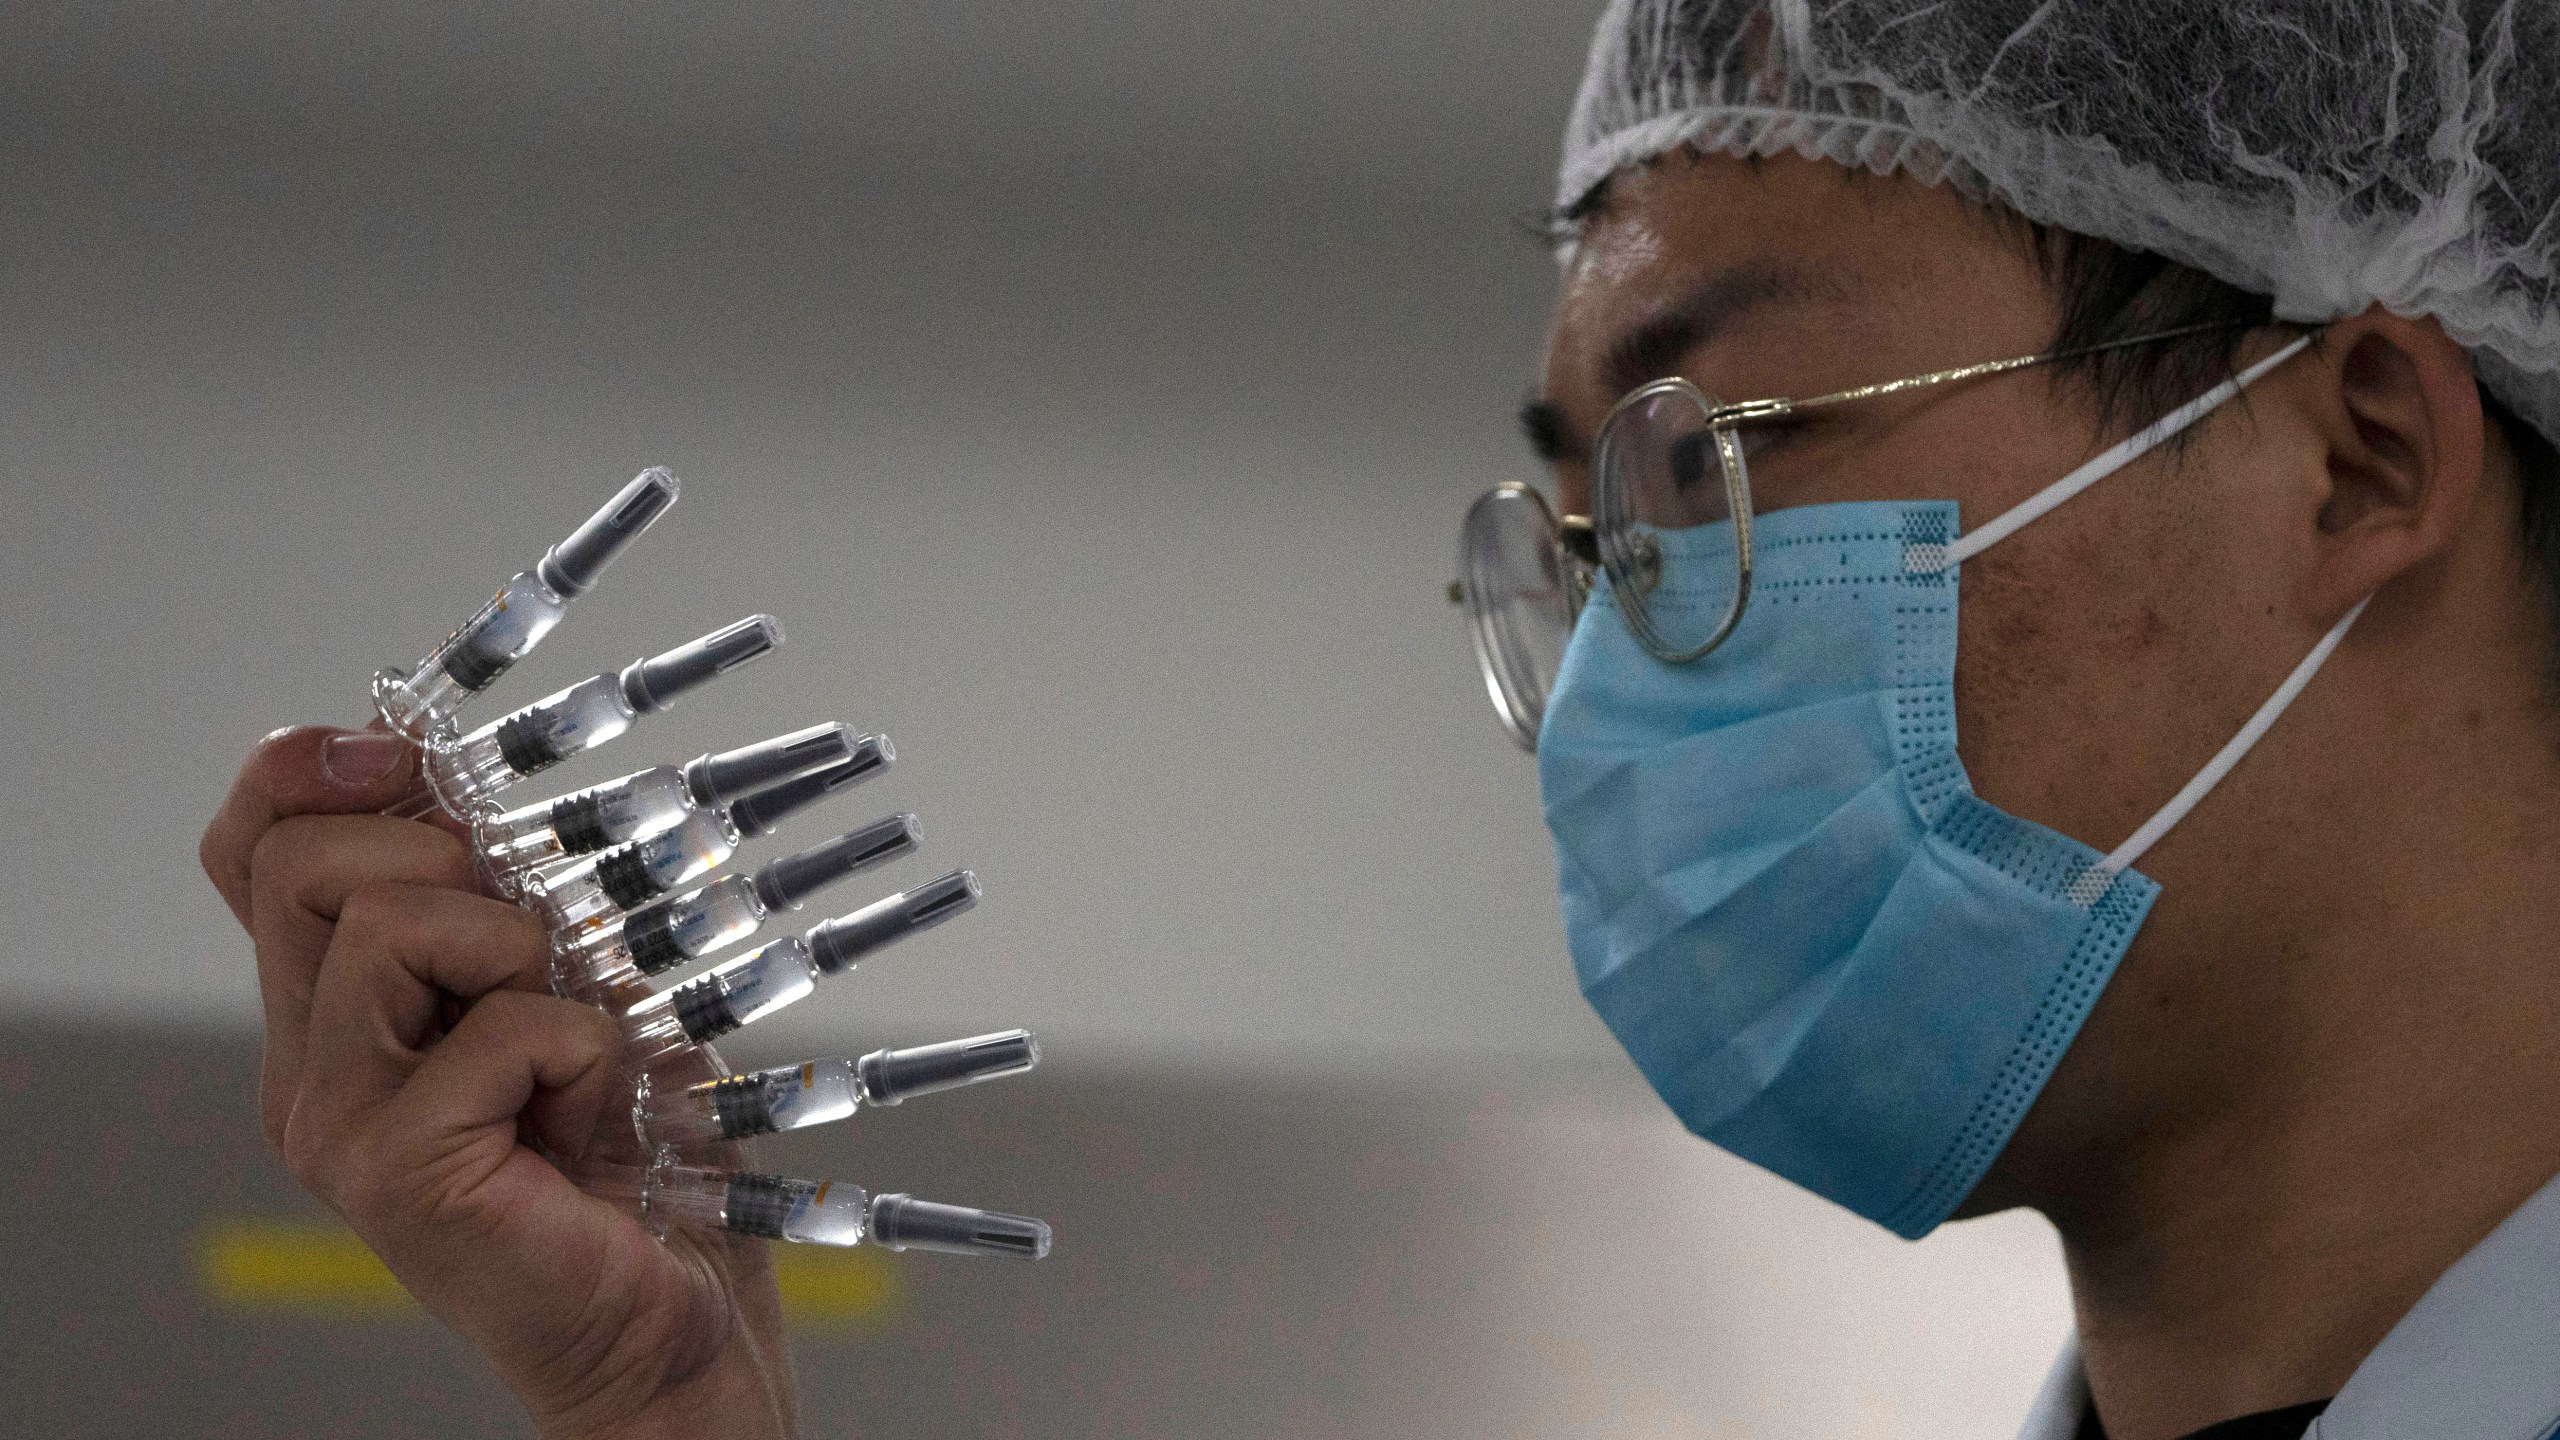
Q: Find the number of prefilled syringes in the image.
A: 8